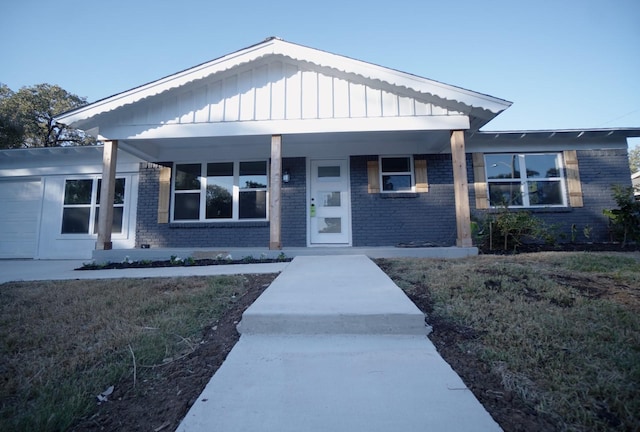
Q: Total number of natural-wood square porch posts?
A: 3